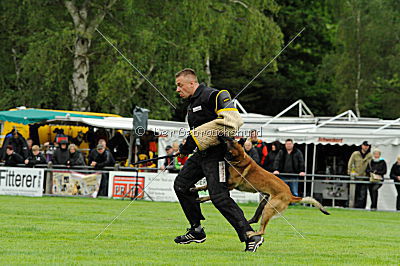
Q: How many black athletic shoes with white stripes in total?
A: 2